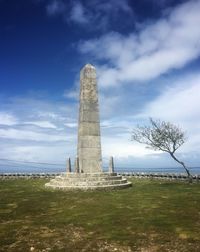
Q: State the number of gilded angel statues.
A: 0